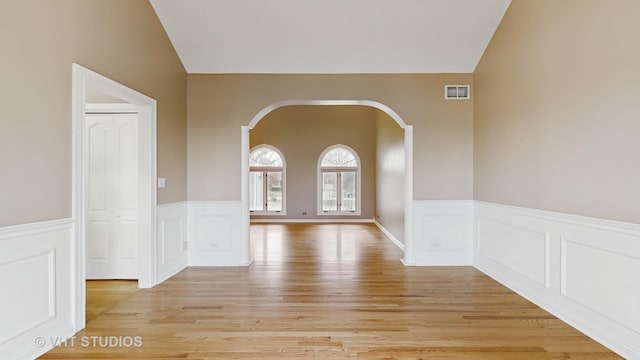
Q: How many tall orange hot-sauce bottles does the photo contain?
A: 0